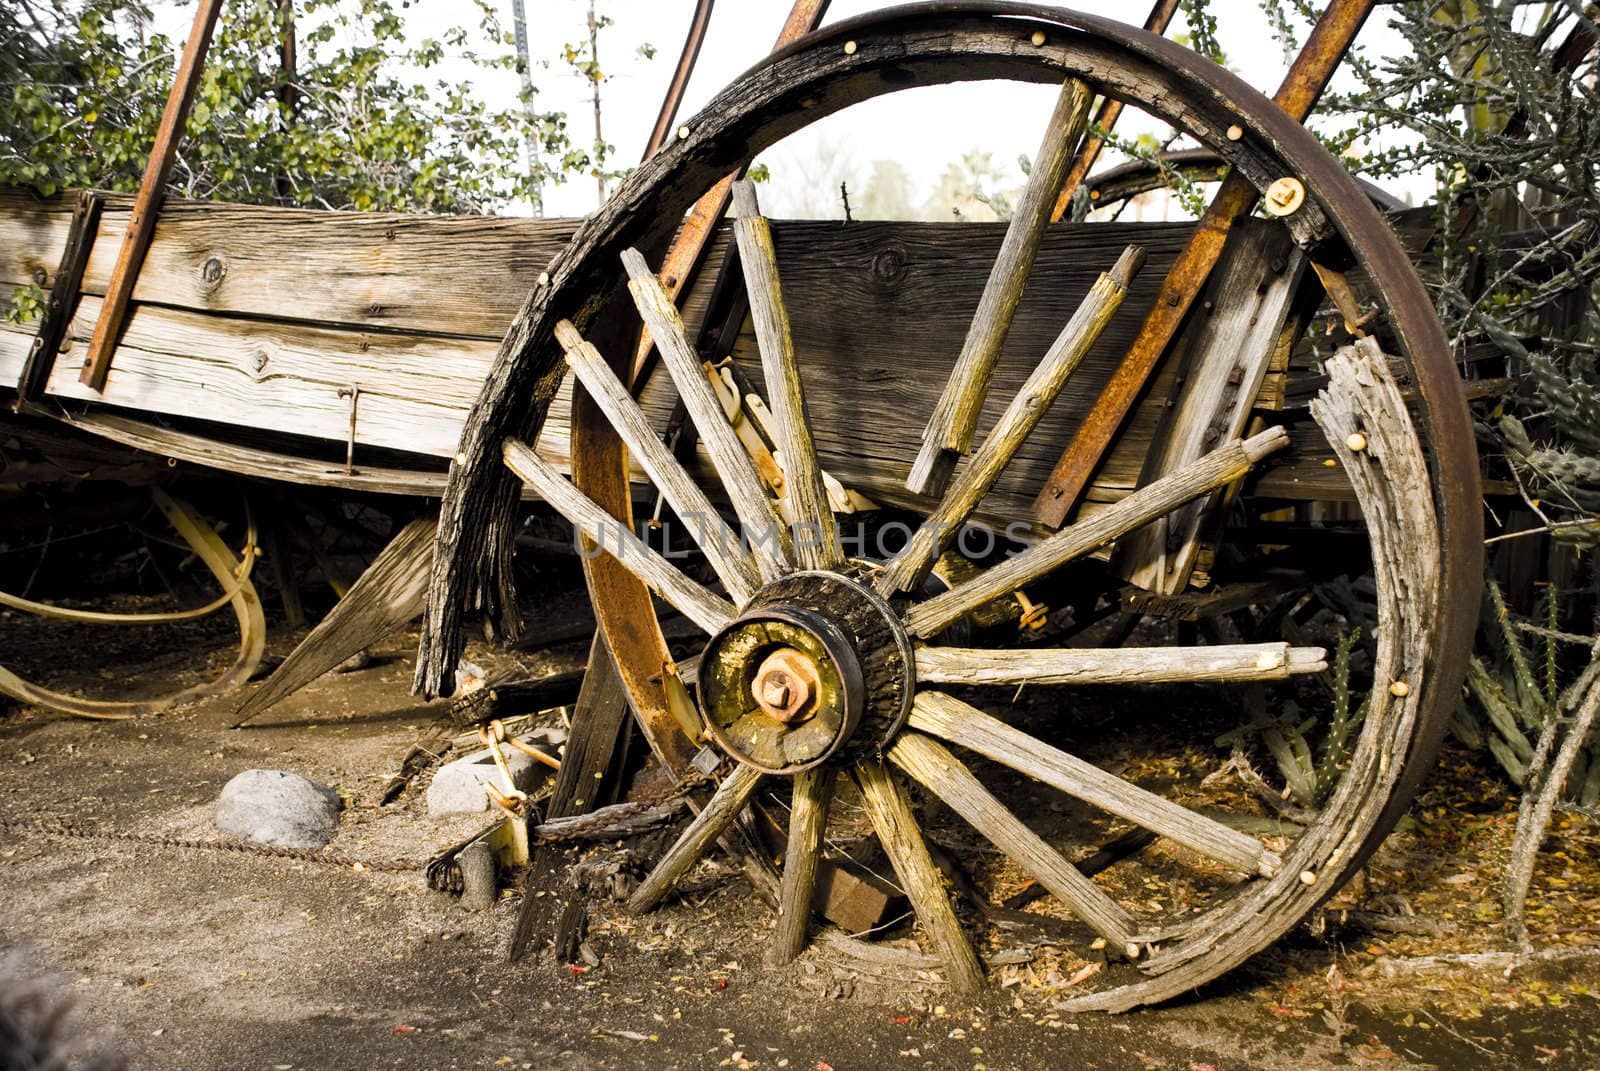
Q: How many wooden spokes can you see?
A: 13